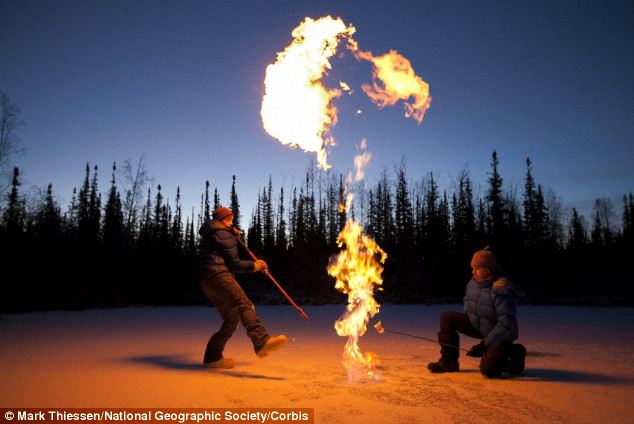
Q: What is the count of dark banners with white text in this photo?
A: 1